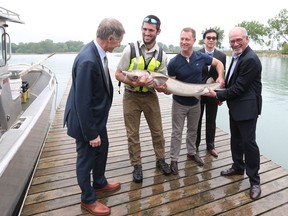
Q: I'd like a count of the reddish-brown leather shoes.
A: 2